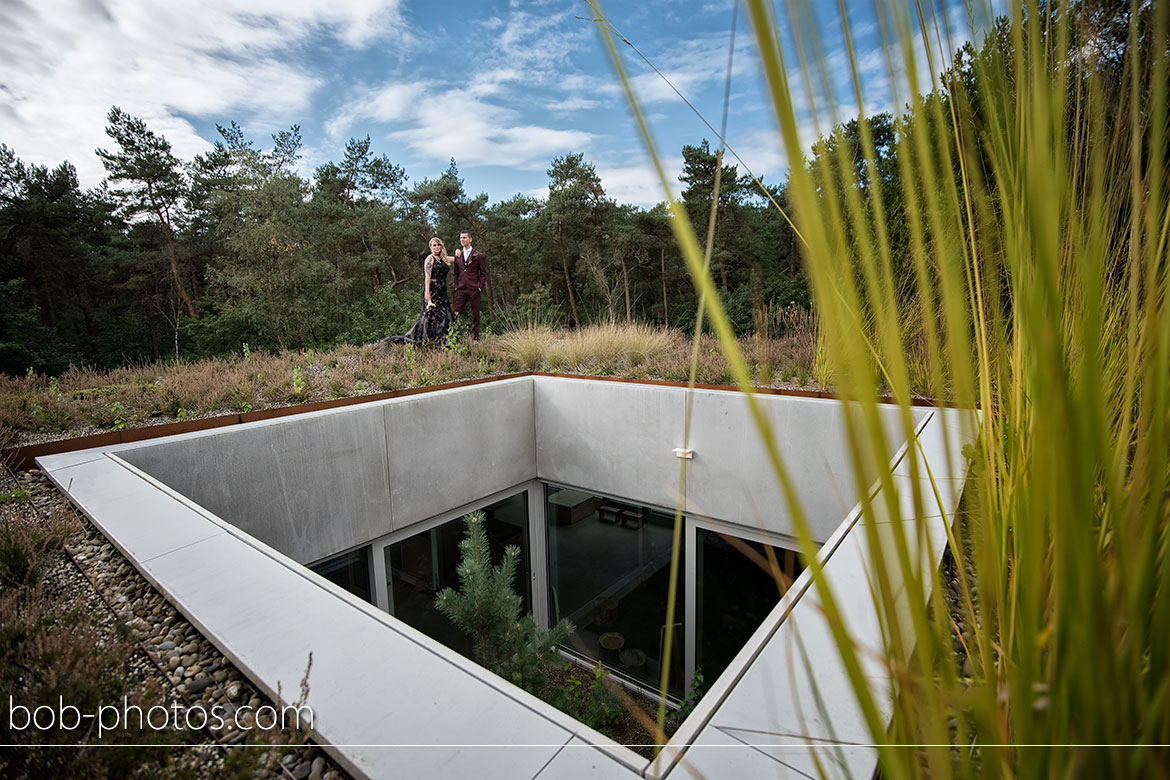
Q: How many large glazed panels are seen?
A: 4